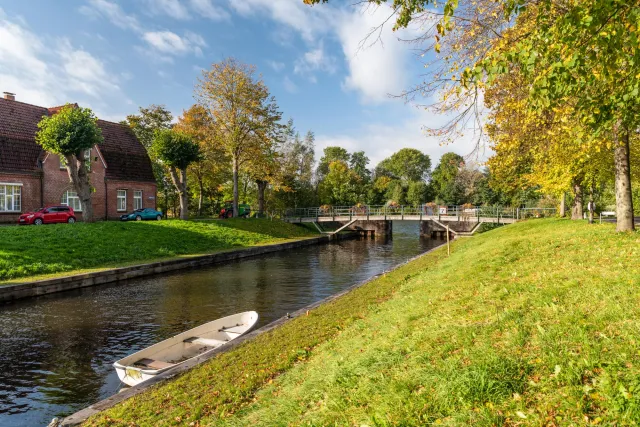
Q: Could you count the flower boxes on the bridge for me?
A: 5